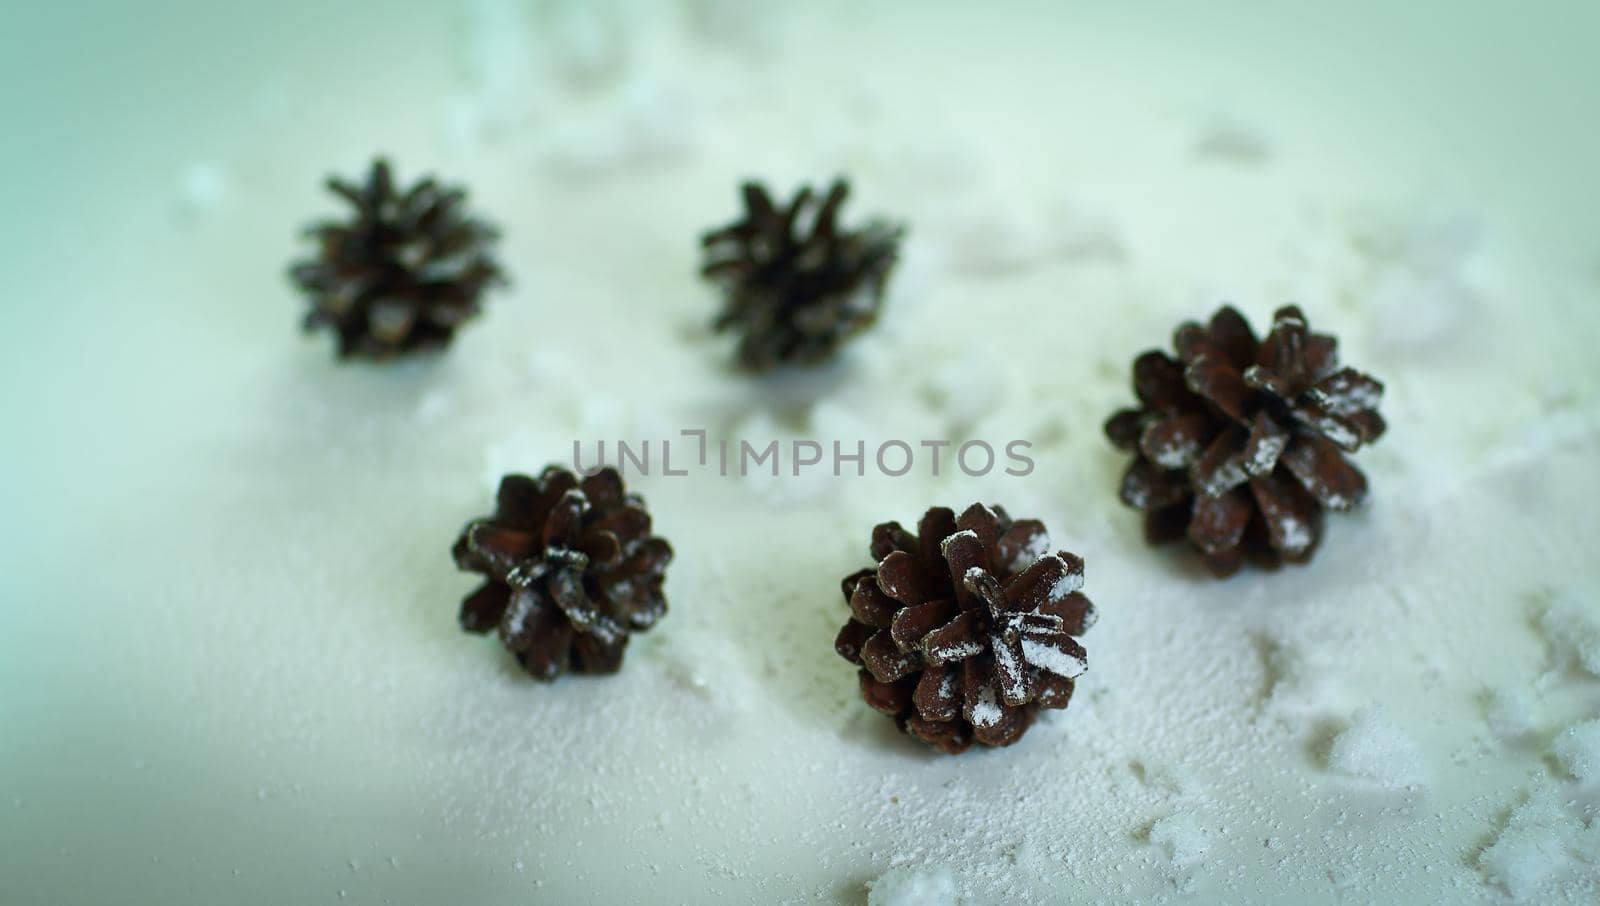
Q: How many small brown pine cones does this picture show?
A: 5